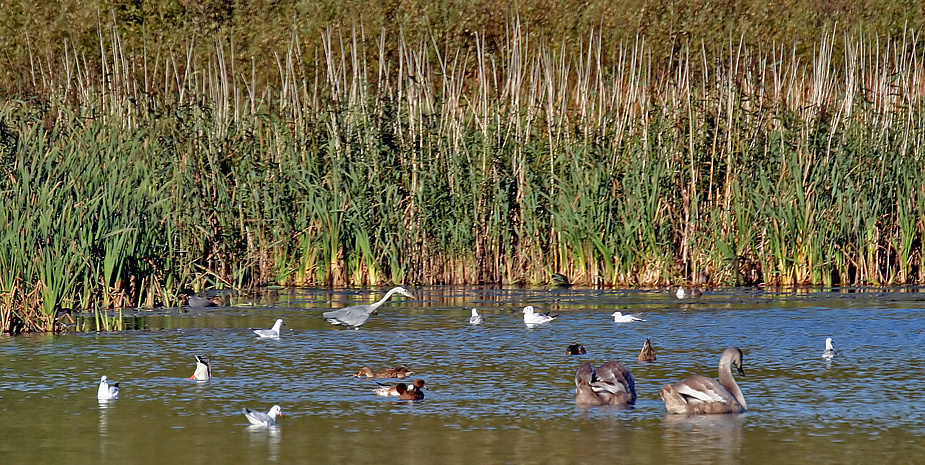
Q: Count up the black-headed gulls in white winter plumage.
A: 7